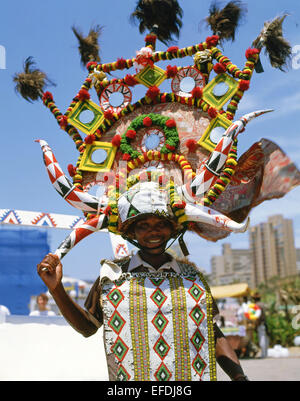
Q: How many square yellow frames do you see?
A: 5